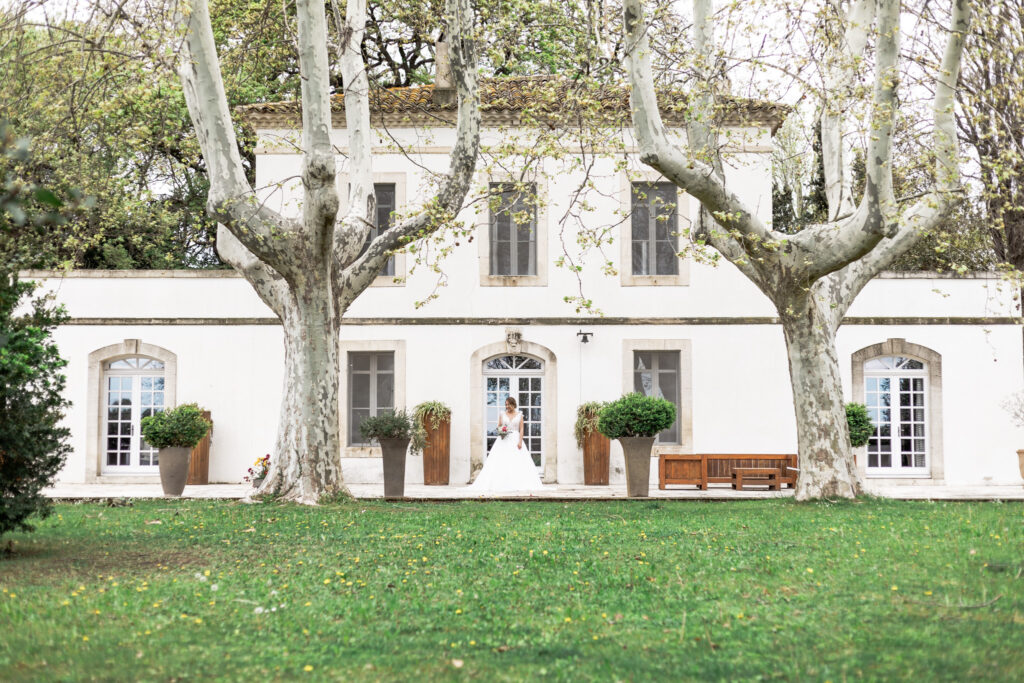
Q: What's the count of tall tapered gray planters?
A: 3